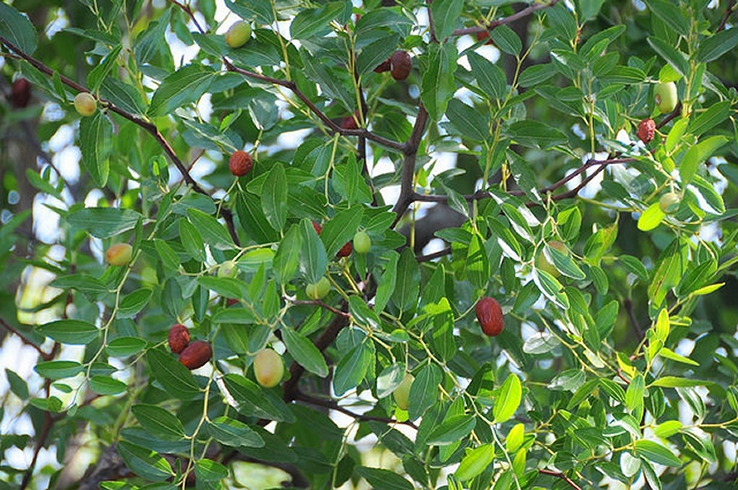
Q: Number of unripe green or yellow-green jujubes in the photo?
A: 11